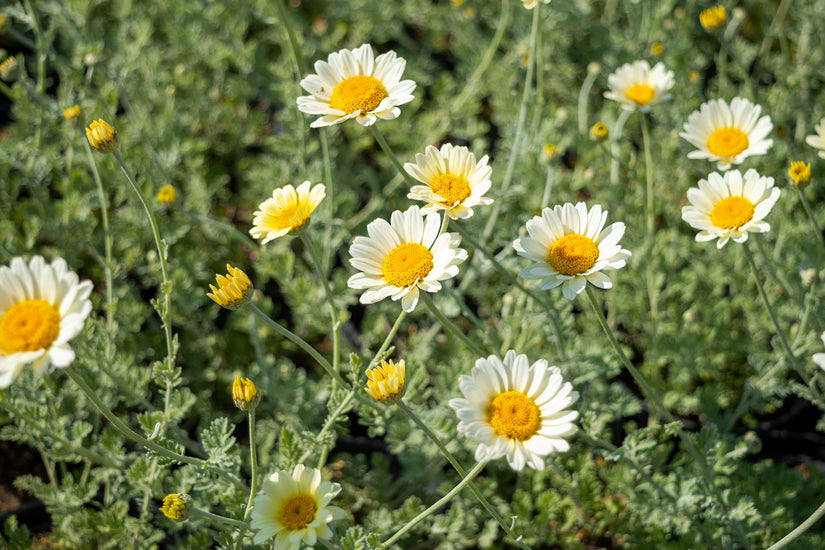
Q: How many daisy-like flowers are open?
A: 11